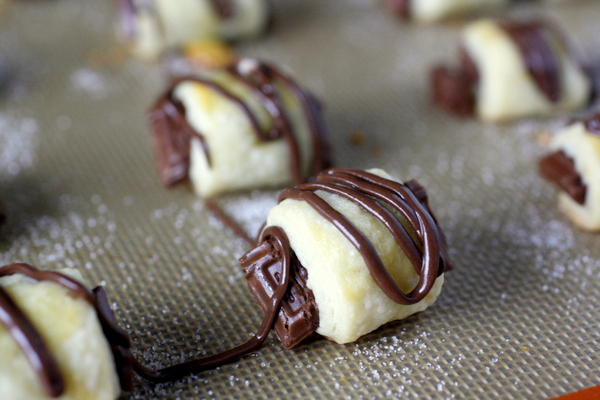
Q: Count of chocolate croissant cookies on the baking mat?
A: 7